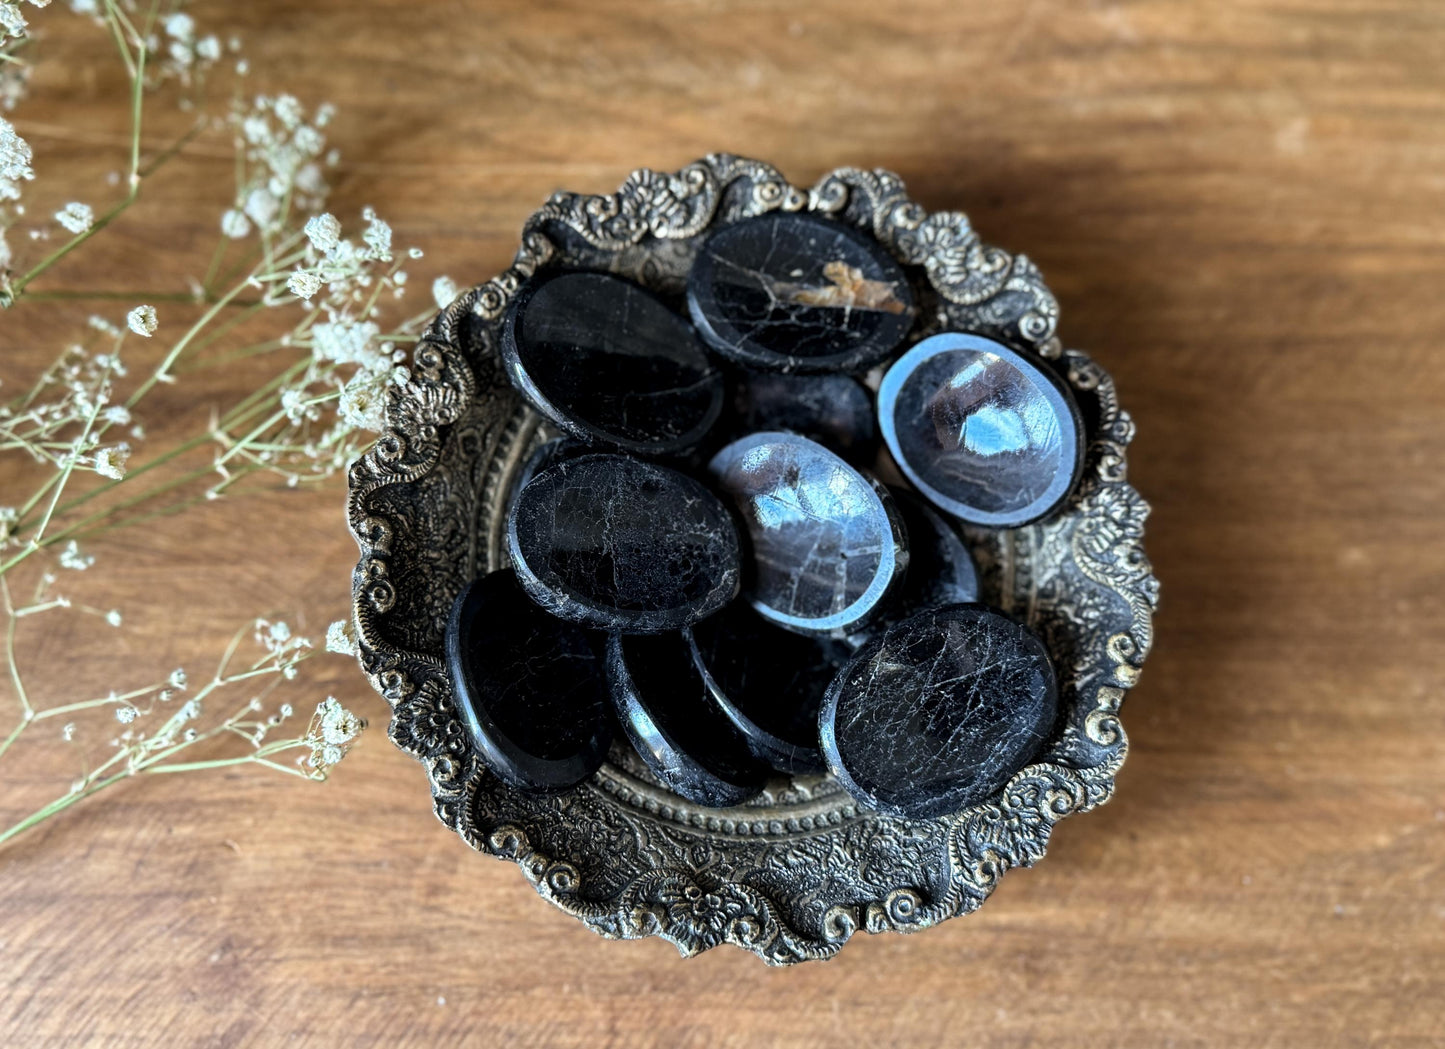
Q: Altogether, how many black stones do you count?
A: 12